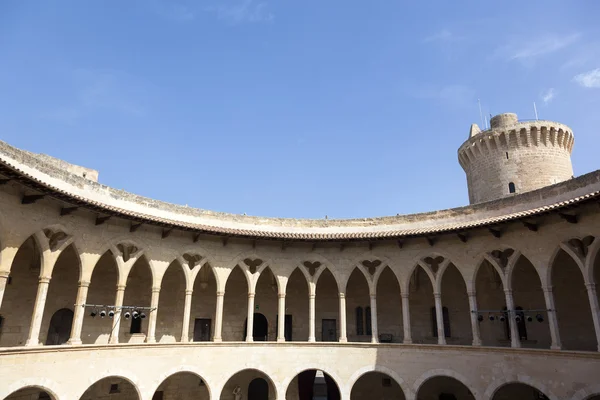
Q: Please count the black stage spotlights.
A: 12